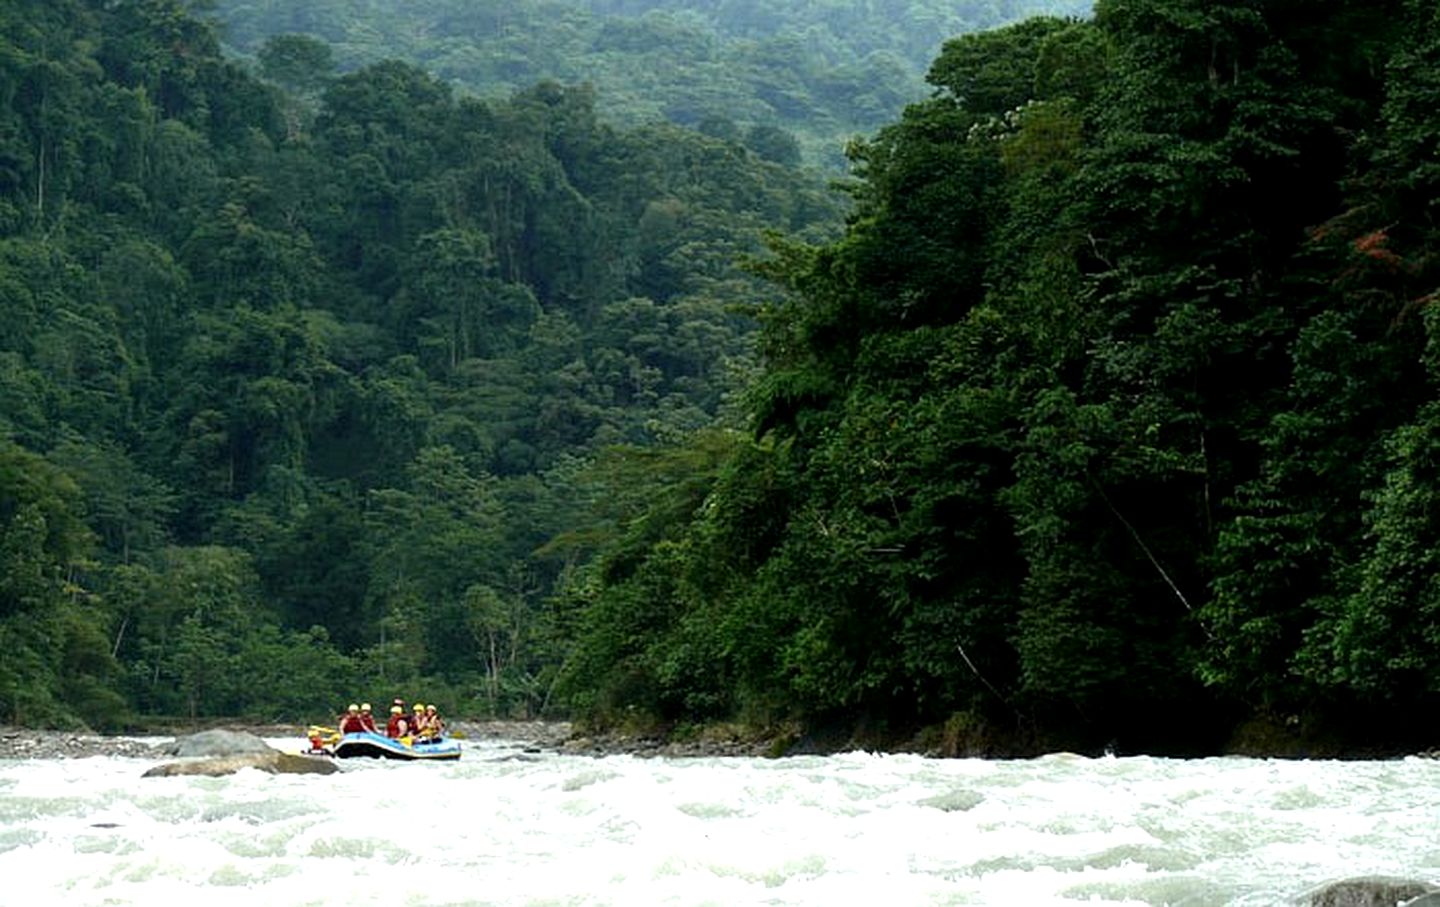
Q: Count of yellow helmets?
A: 6